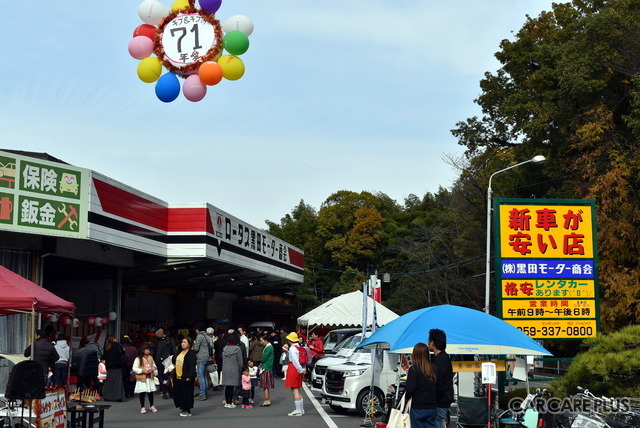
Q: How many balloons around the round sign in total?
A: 12